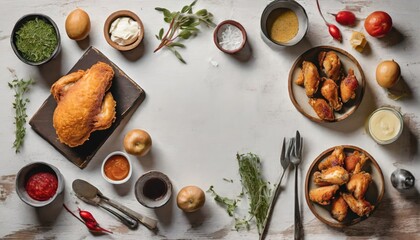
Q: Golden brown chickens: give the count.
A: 1